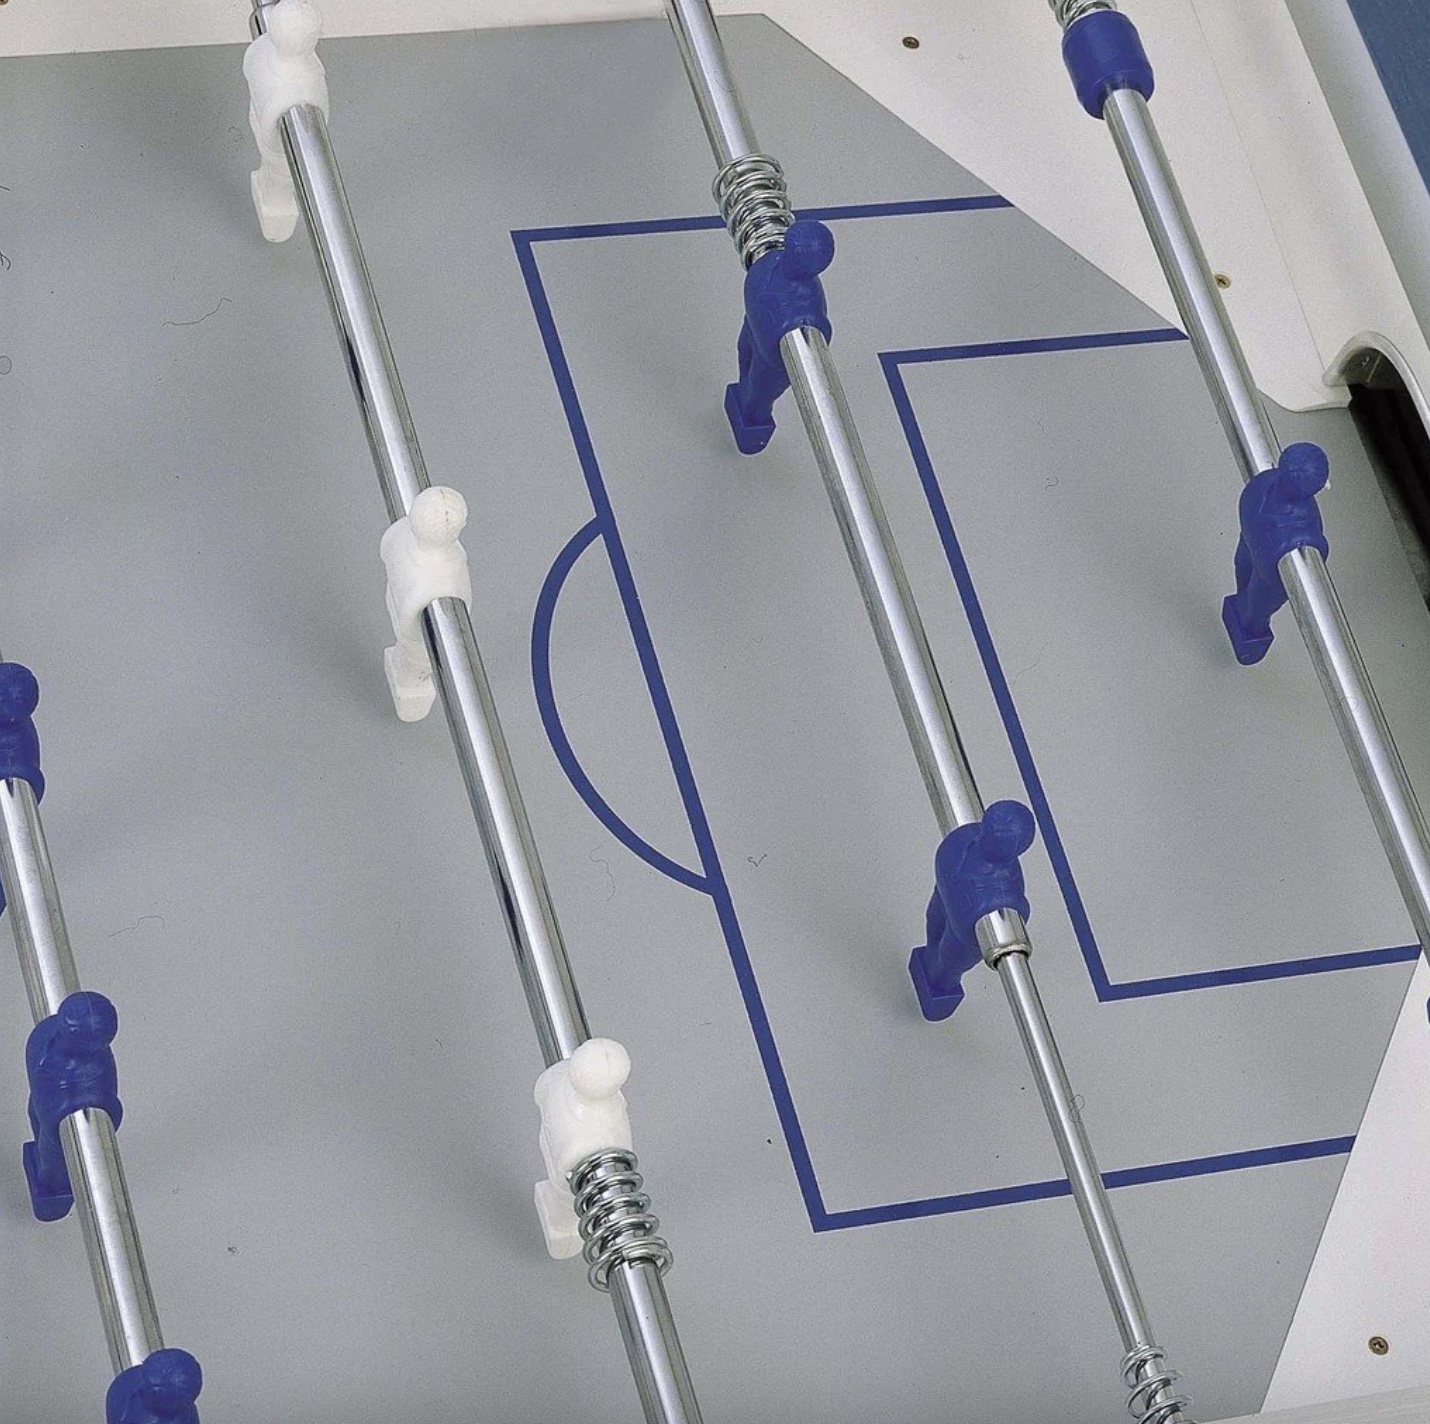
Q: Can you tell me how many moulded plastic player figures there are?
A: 9